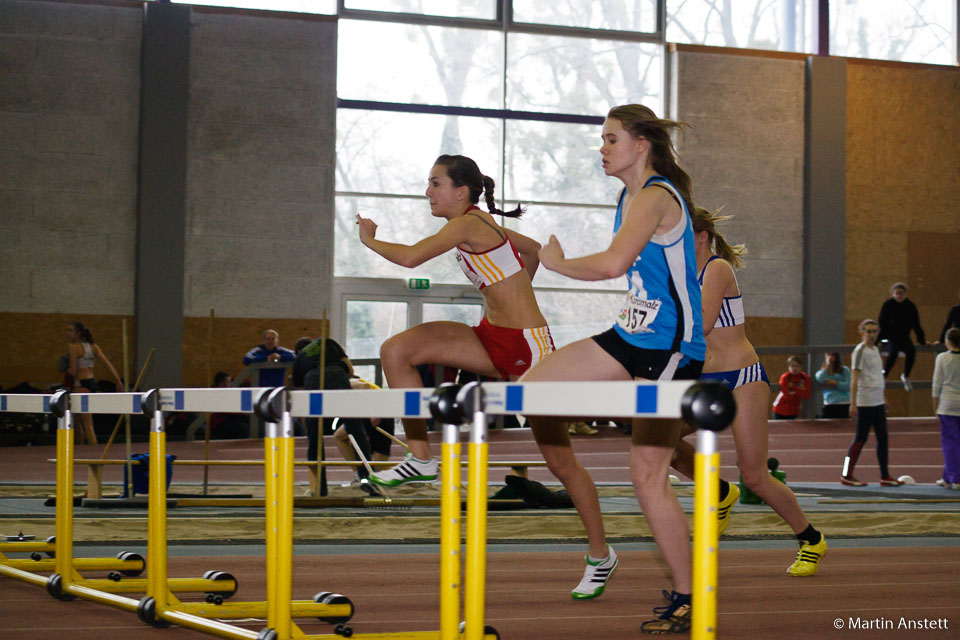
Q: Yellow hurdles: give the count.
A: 5